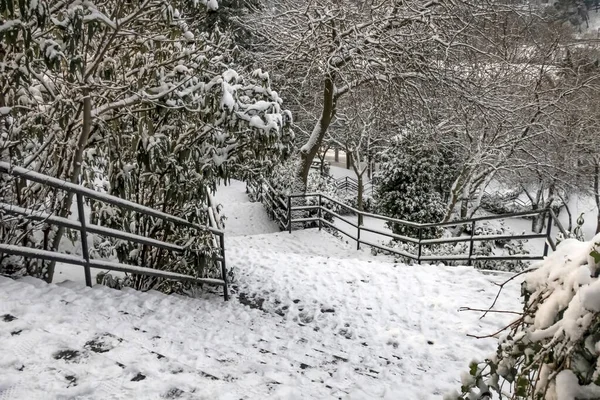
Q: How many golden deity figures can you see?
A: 0